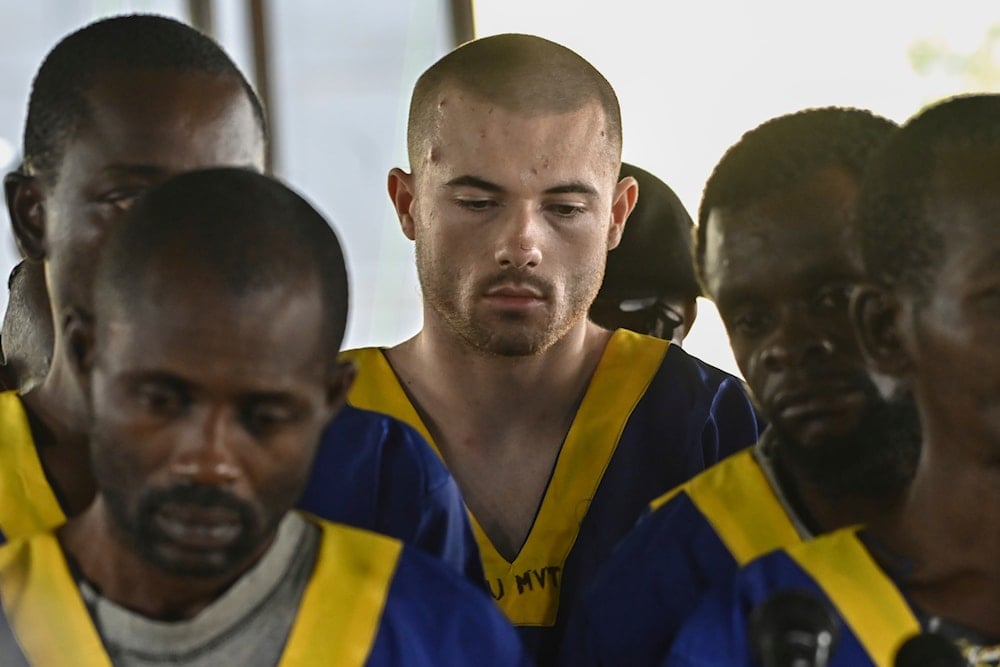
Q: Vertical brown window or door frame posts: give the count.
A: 3